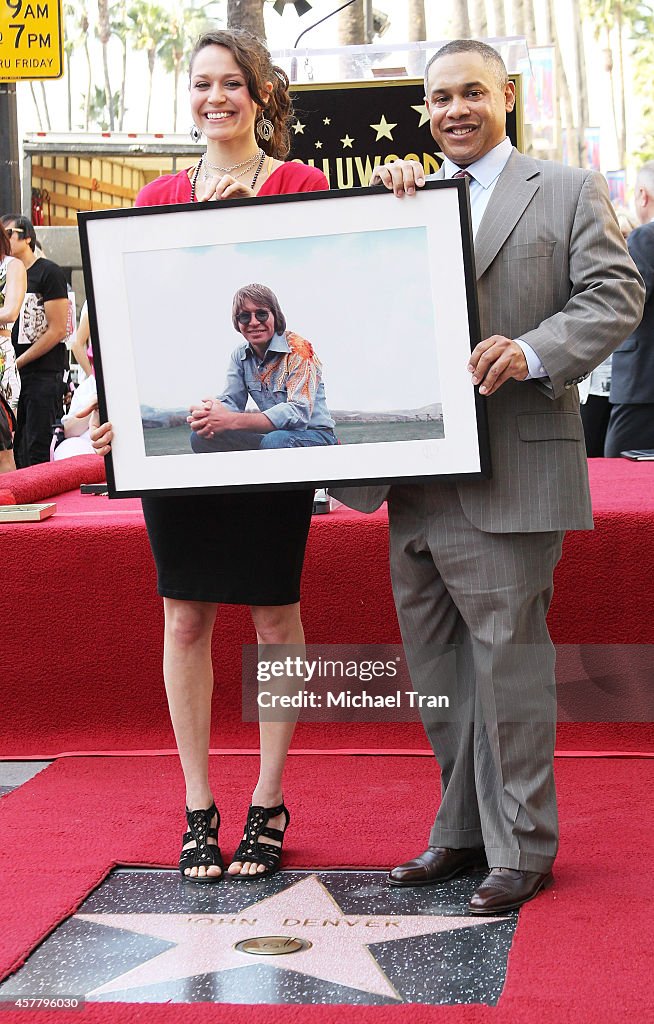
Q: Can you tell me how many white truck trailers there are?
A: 1